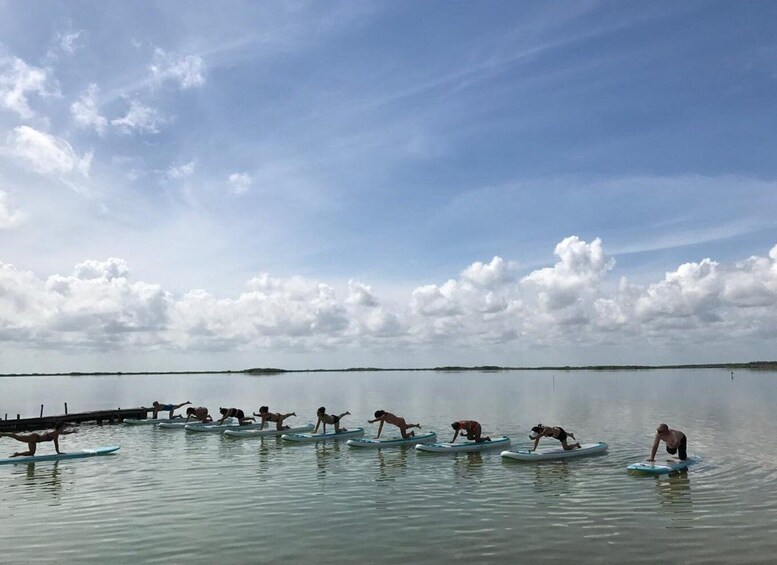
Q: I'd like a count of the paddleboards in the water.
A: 10